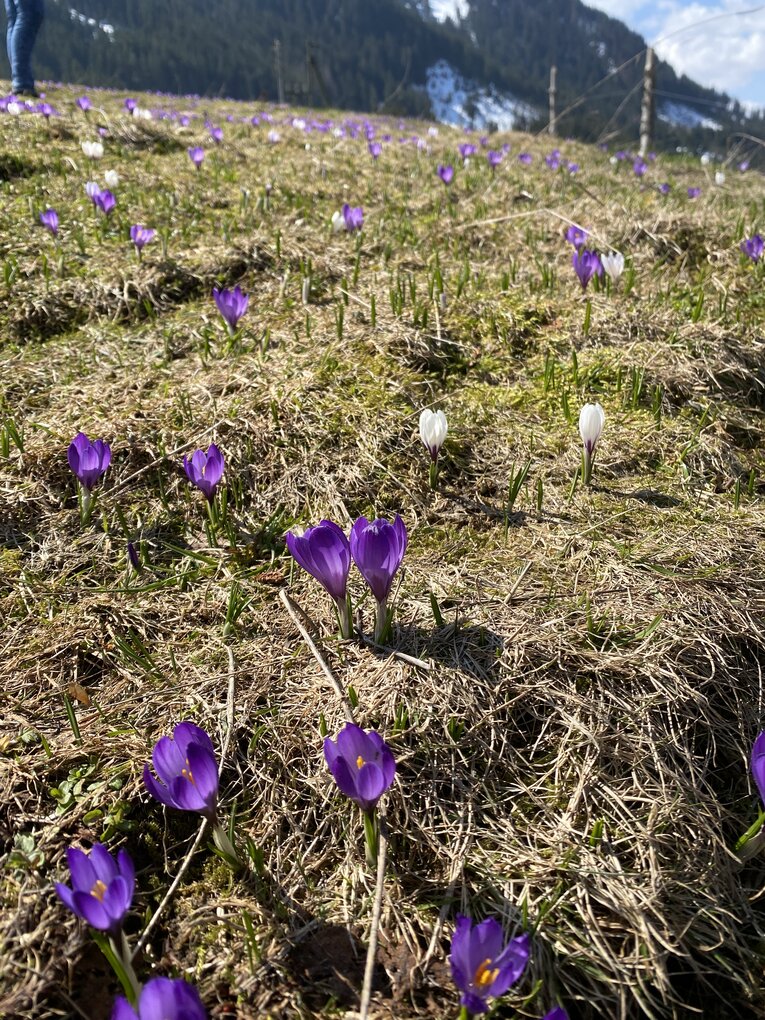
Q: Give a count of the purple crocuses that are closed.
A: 1